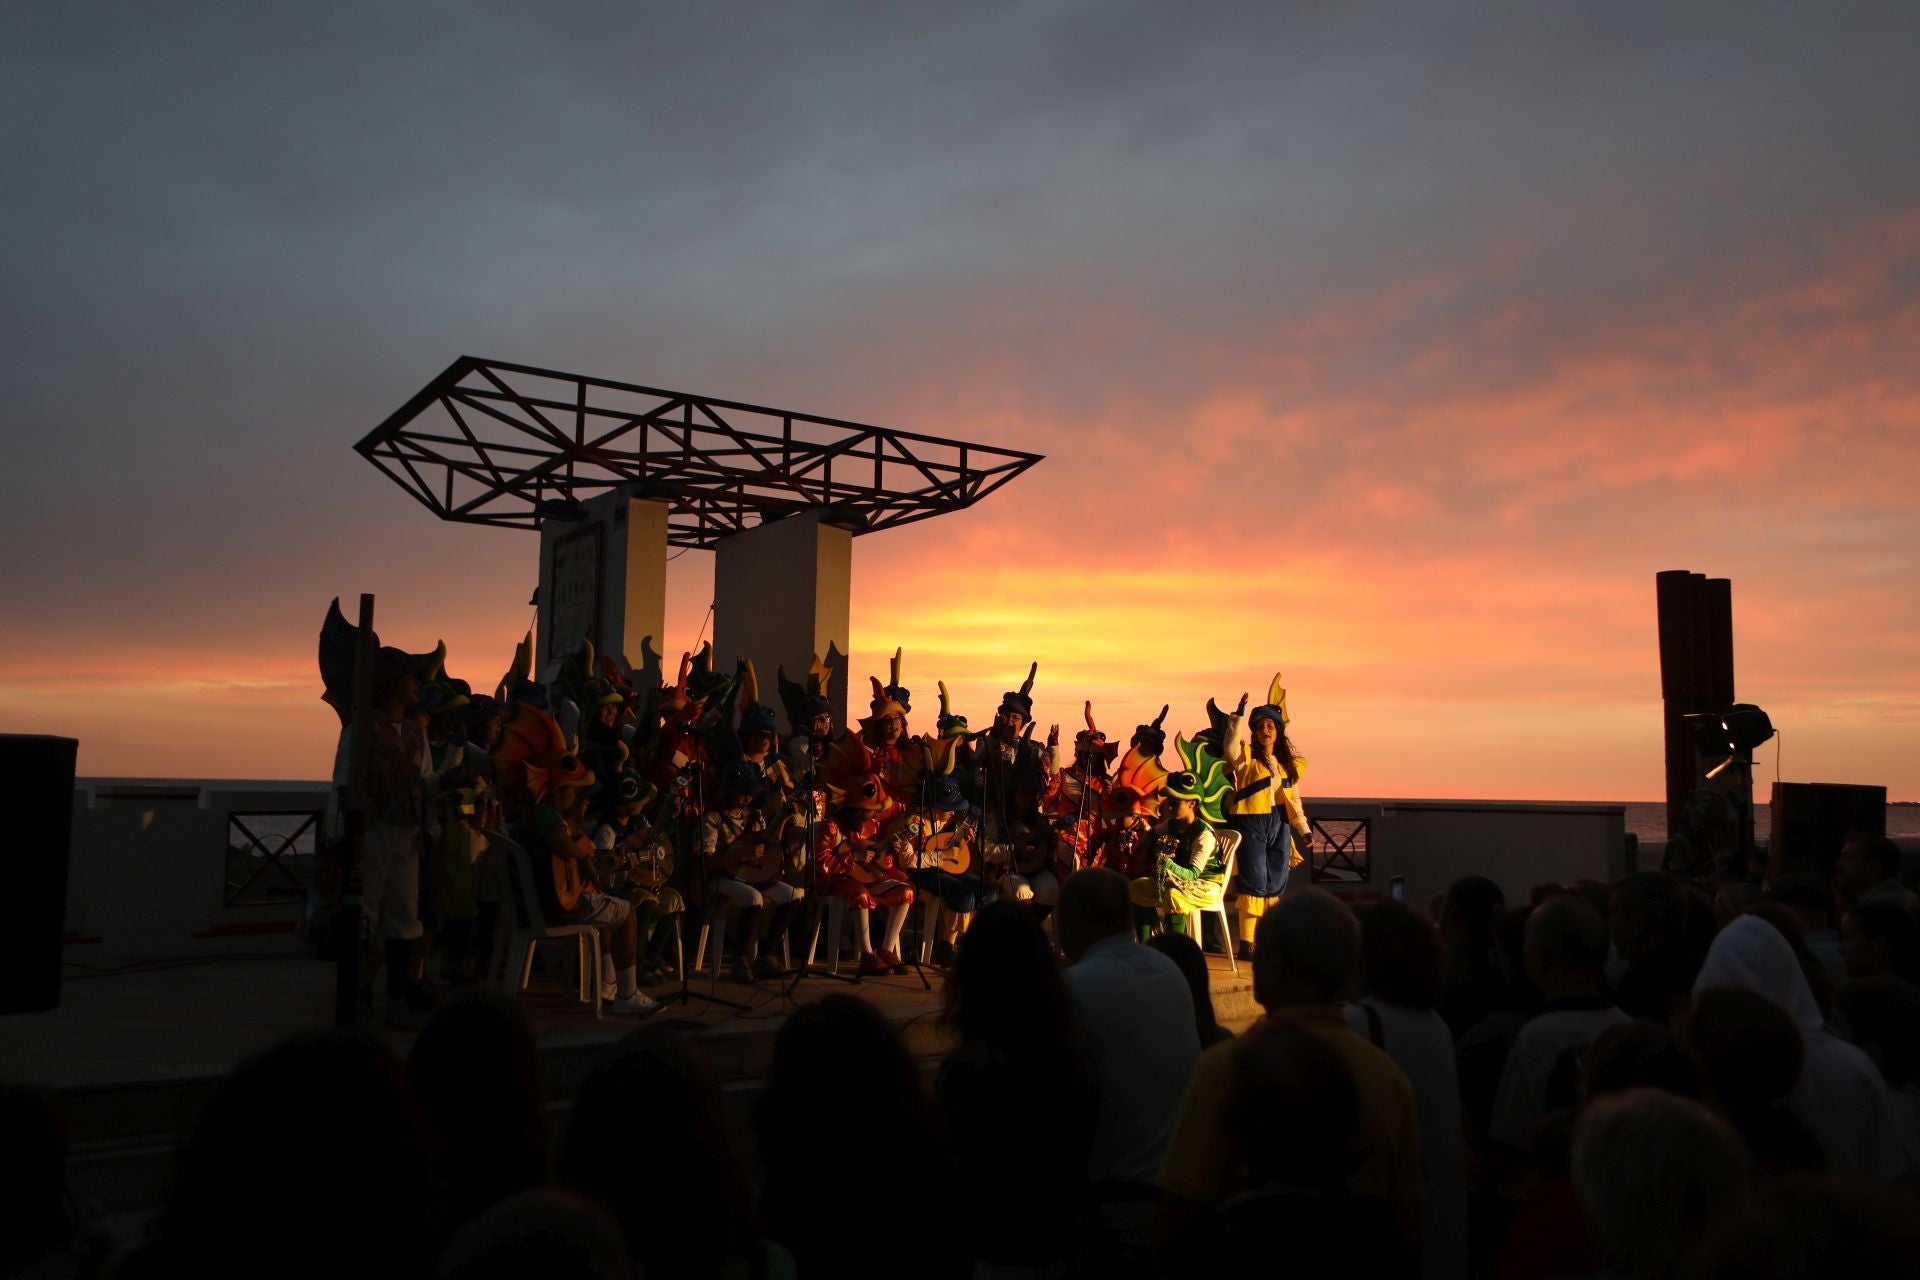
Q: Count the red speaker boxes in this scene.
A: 0